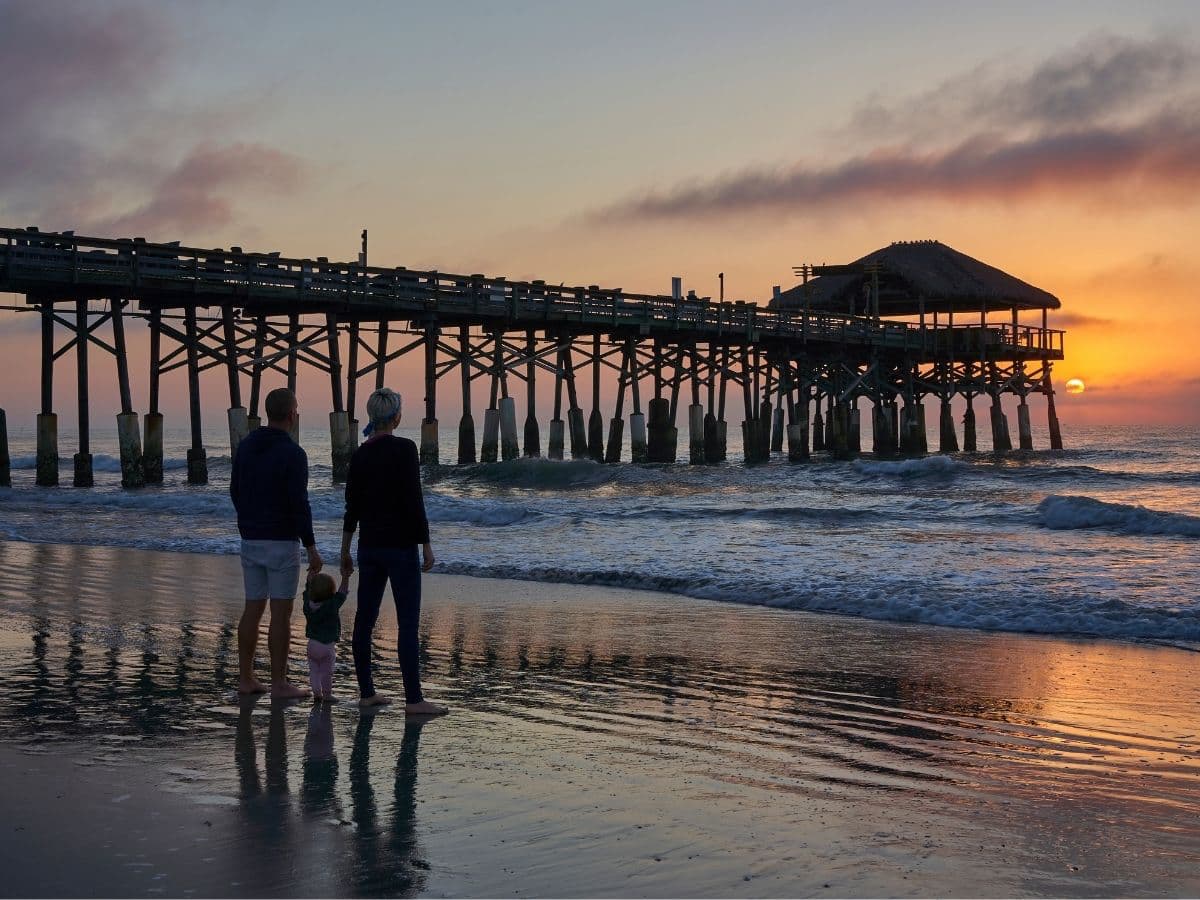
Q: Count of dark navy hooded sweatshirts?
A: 1